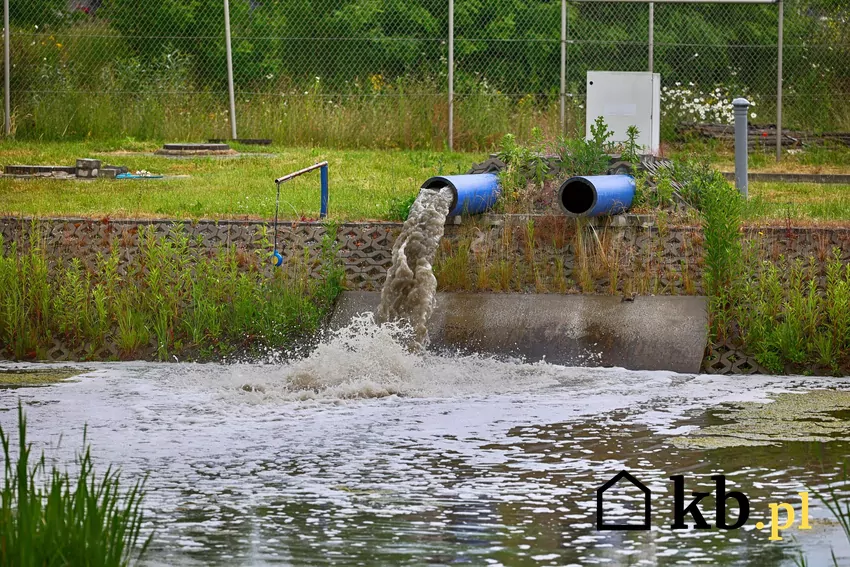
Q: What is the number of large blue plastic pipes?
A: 2